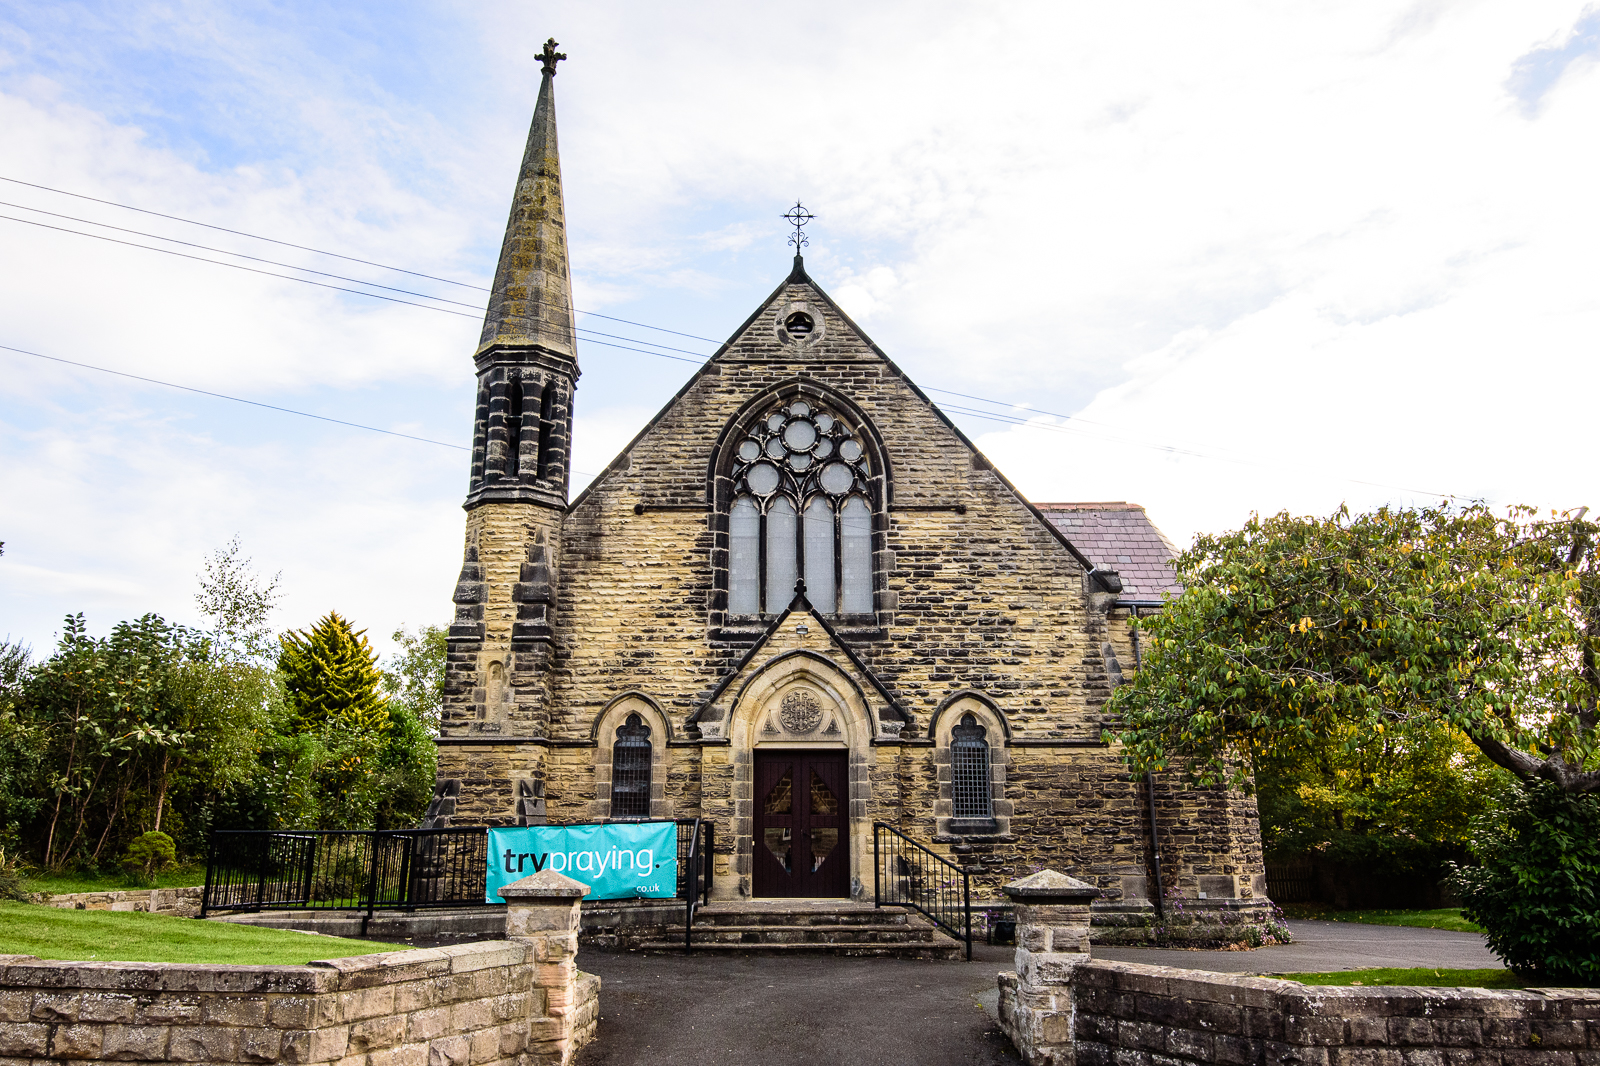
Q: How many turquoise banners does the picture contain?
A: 1